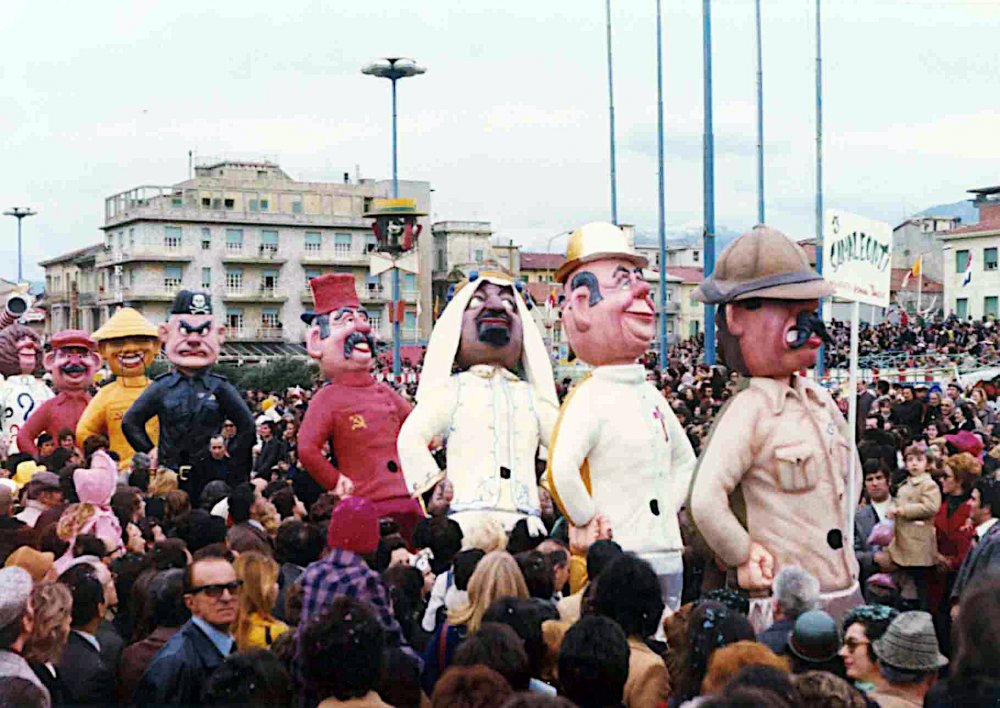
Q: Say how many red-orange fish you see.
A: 0